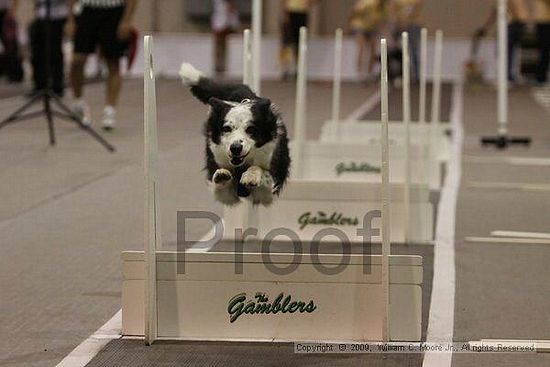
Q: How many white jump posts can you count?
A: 8